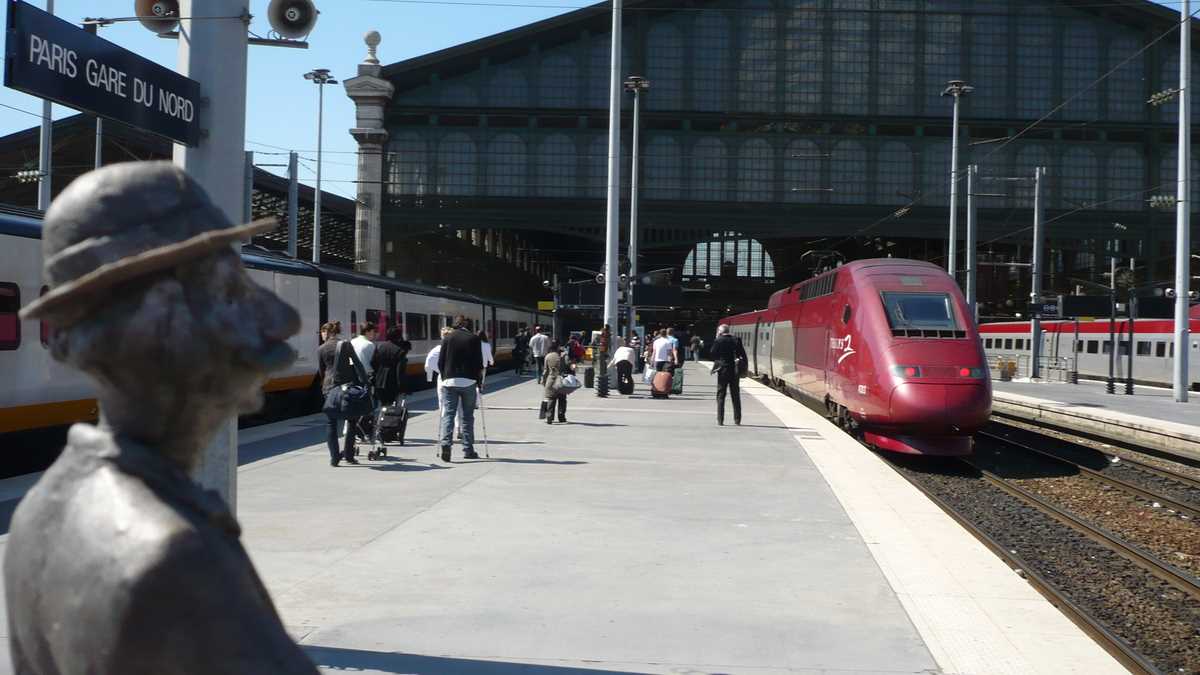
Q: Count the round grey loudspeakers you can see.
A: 2